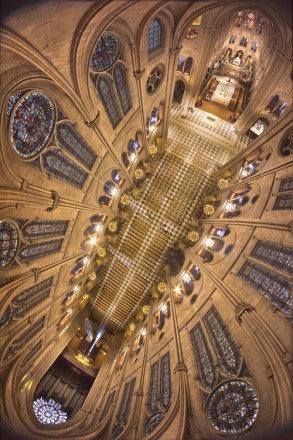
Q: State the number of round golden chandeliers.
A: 13